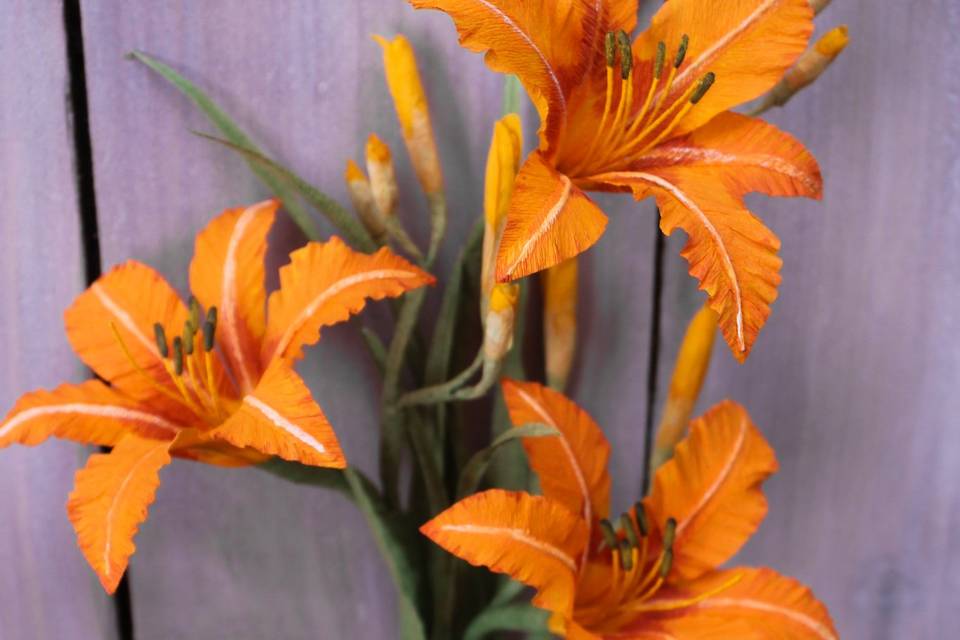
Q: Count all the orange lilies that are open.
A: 3